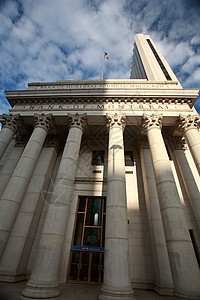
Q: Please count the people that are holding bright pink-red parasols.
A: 0